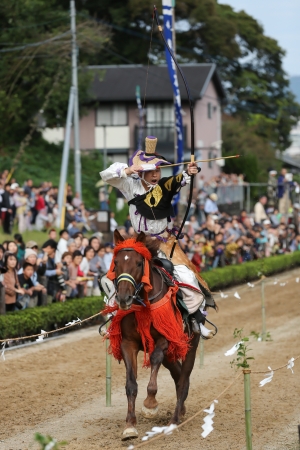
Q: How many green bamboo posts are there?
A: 4